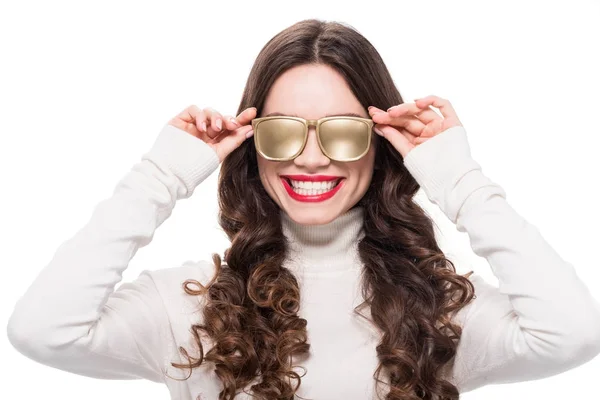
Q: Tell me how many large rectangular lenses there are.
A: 2